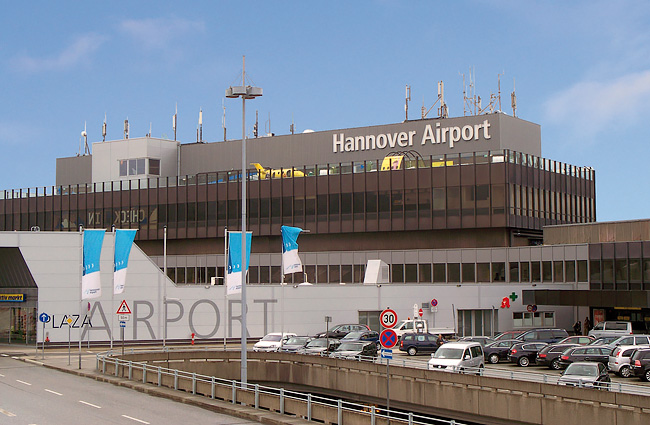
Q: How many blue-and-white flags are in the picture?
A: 4